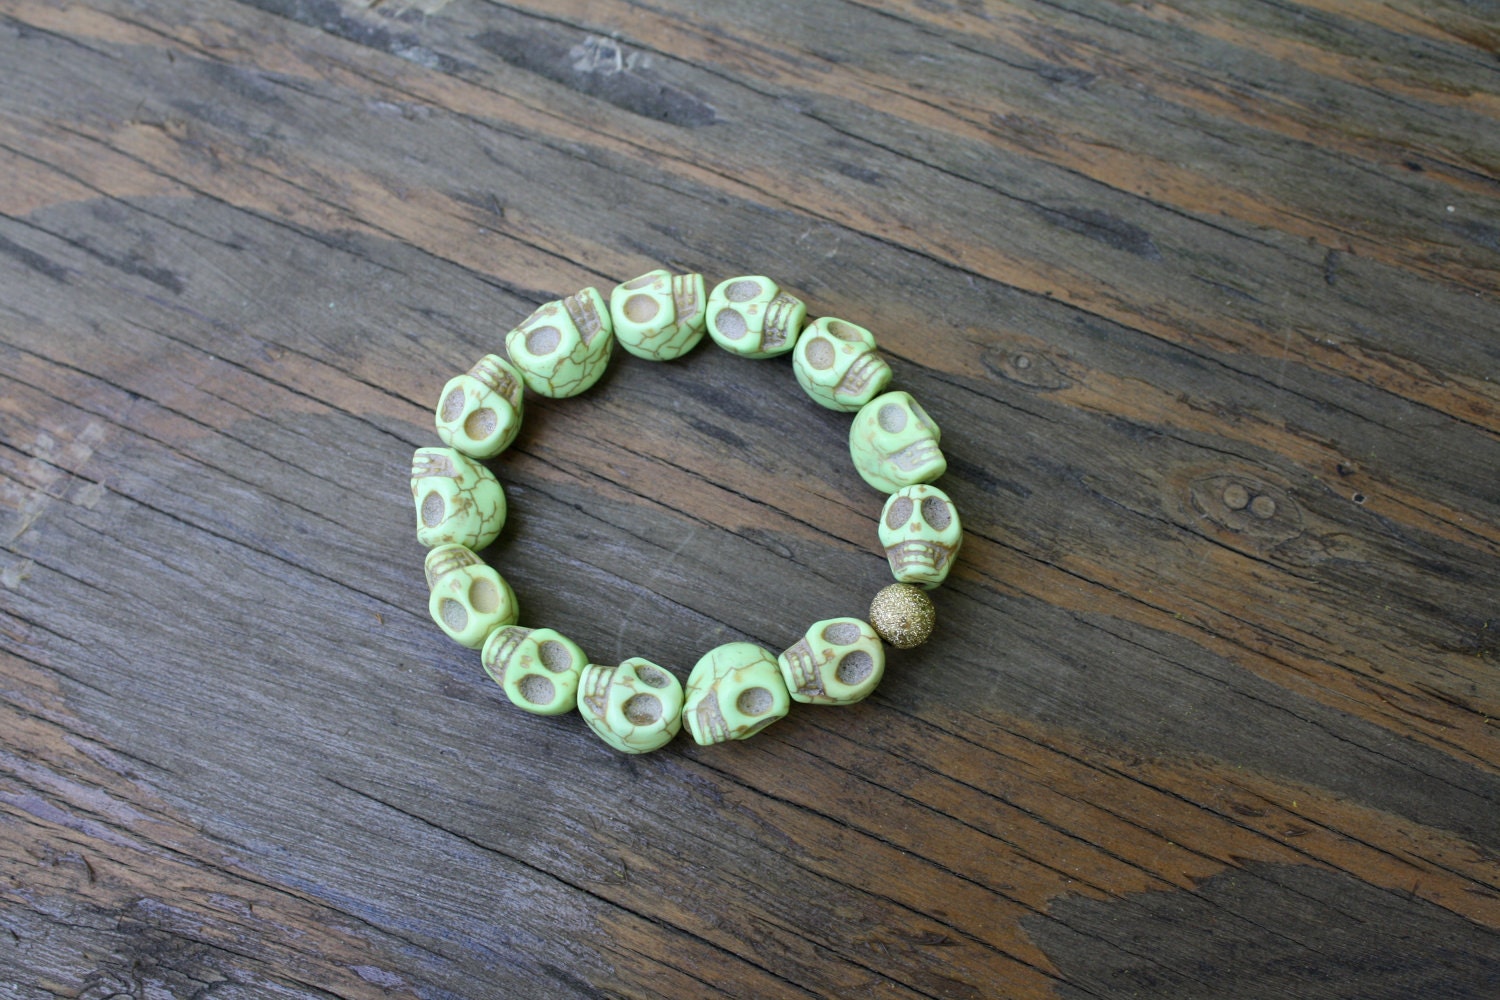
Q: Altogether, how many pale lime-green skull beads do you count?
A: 13